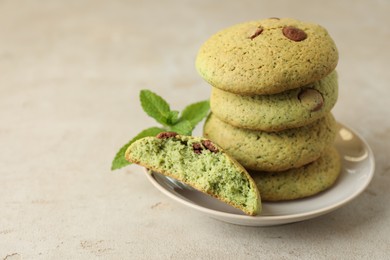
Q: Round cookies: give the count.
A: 4